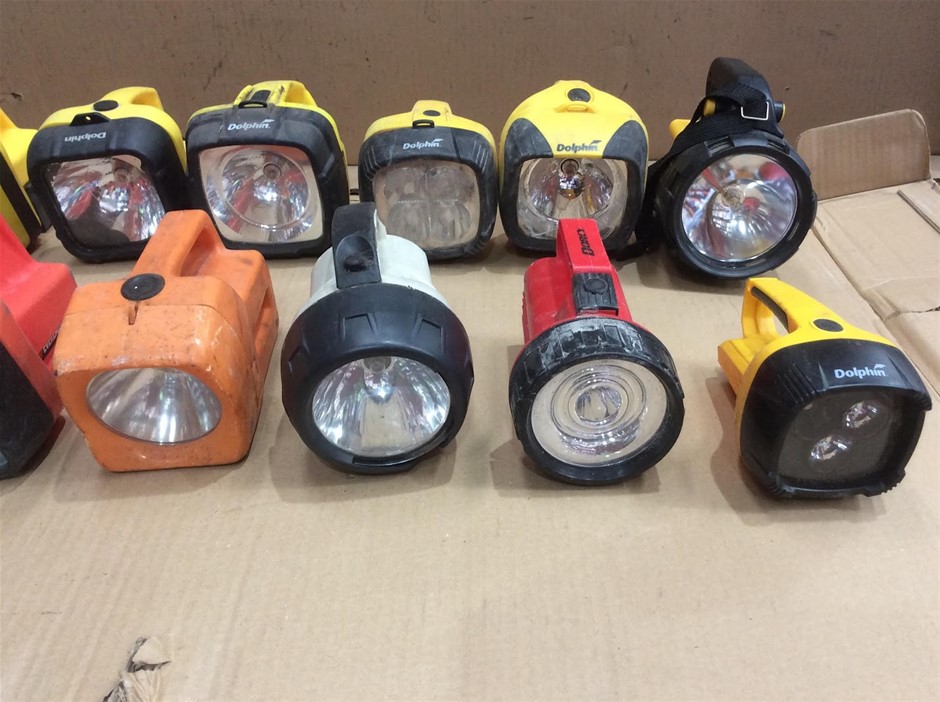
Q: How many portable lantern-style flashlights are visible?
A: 11